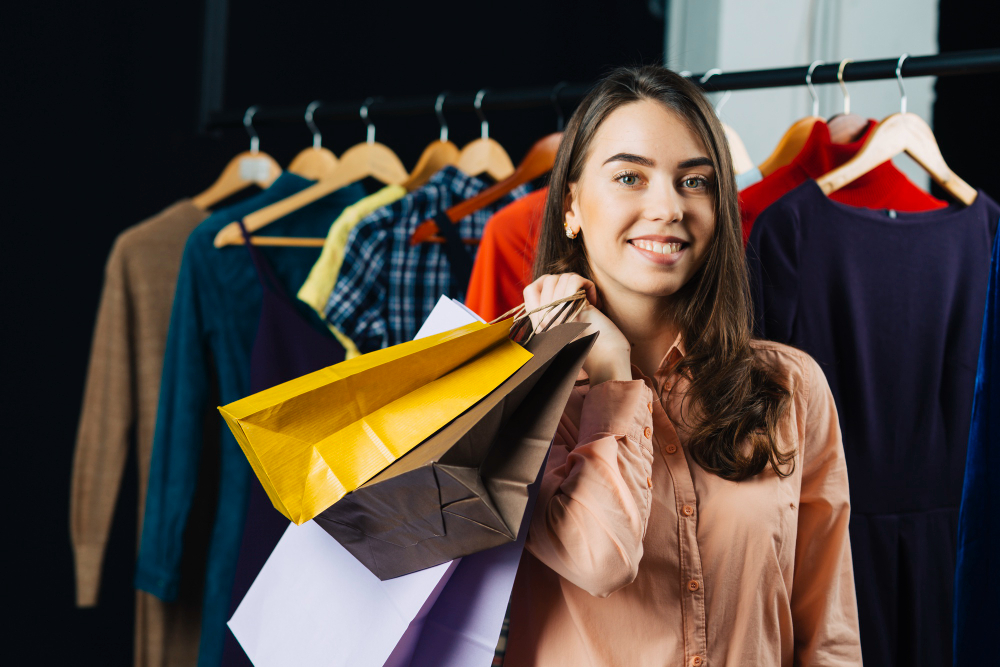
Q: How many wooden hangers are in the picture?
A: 10